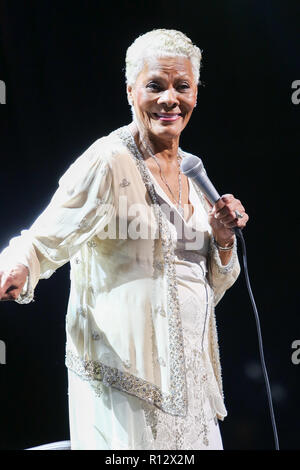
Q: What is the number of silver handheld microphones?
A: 1